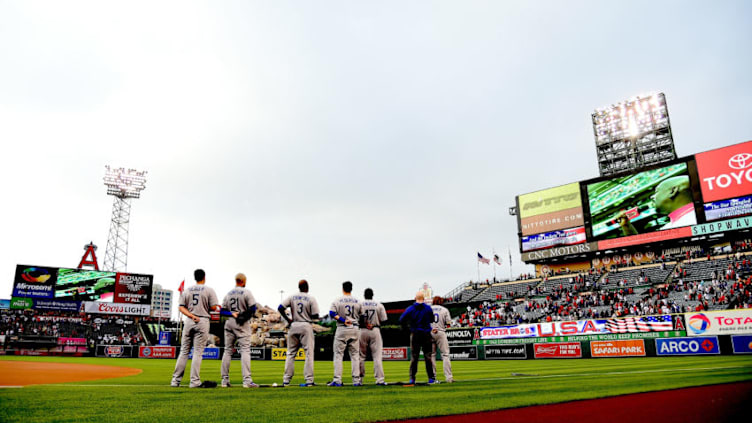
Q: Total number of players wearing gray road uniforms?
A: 6